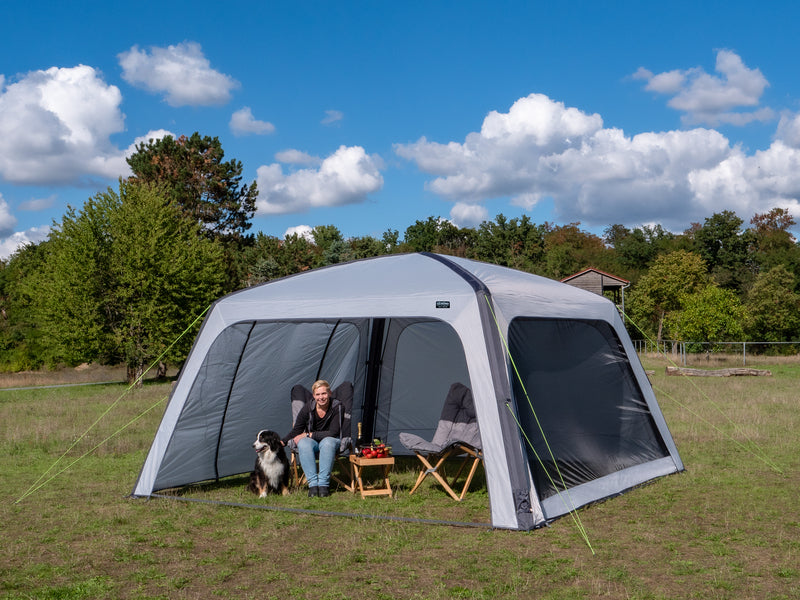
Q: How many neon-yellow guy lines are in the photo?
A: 6